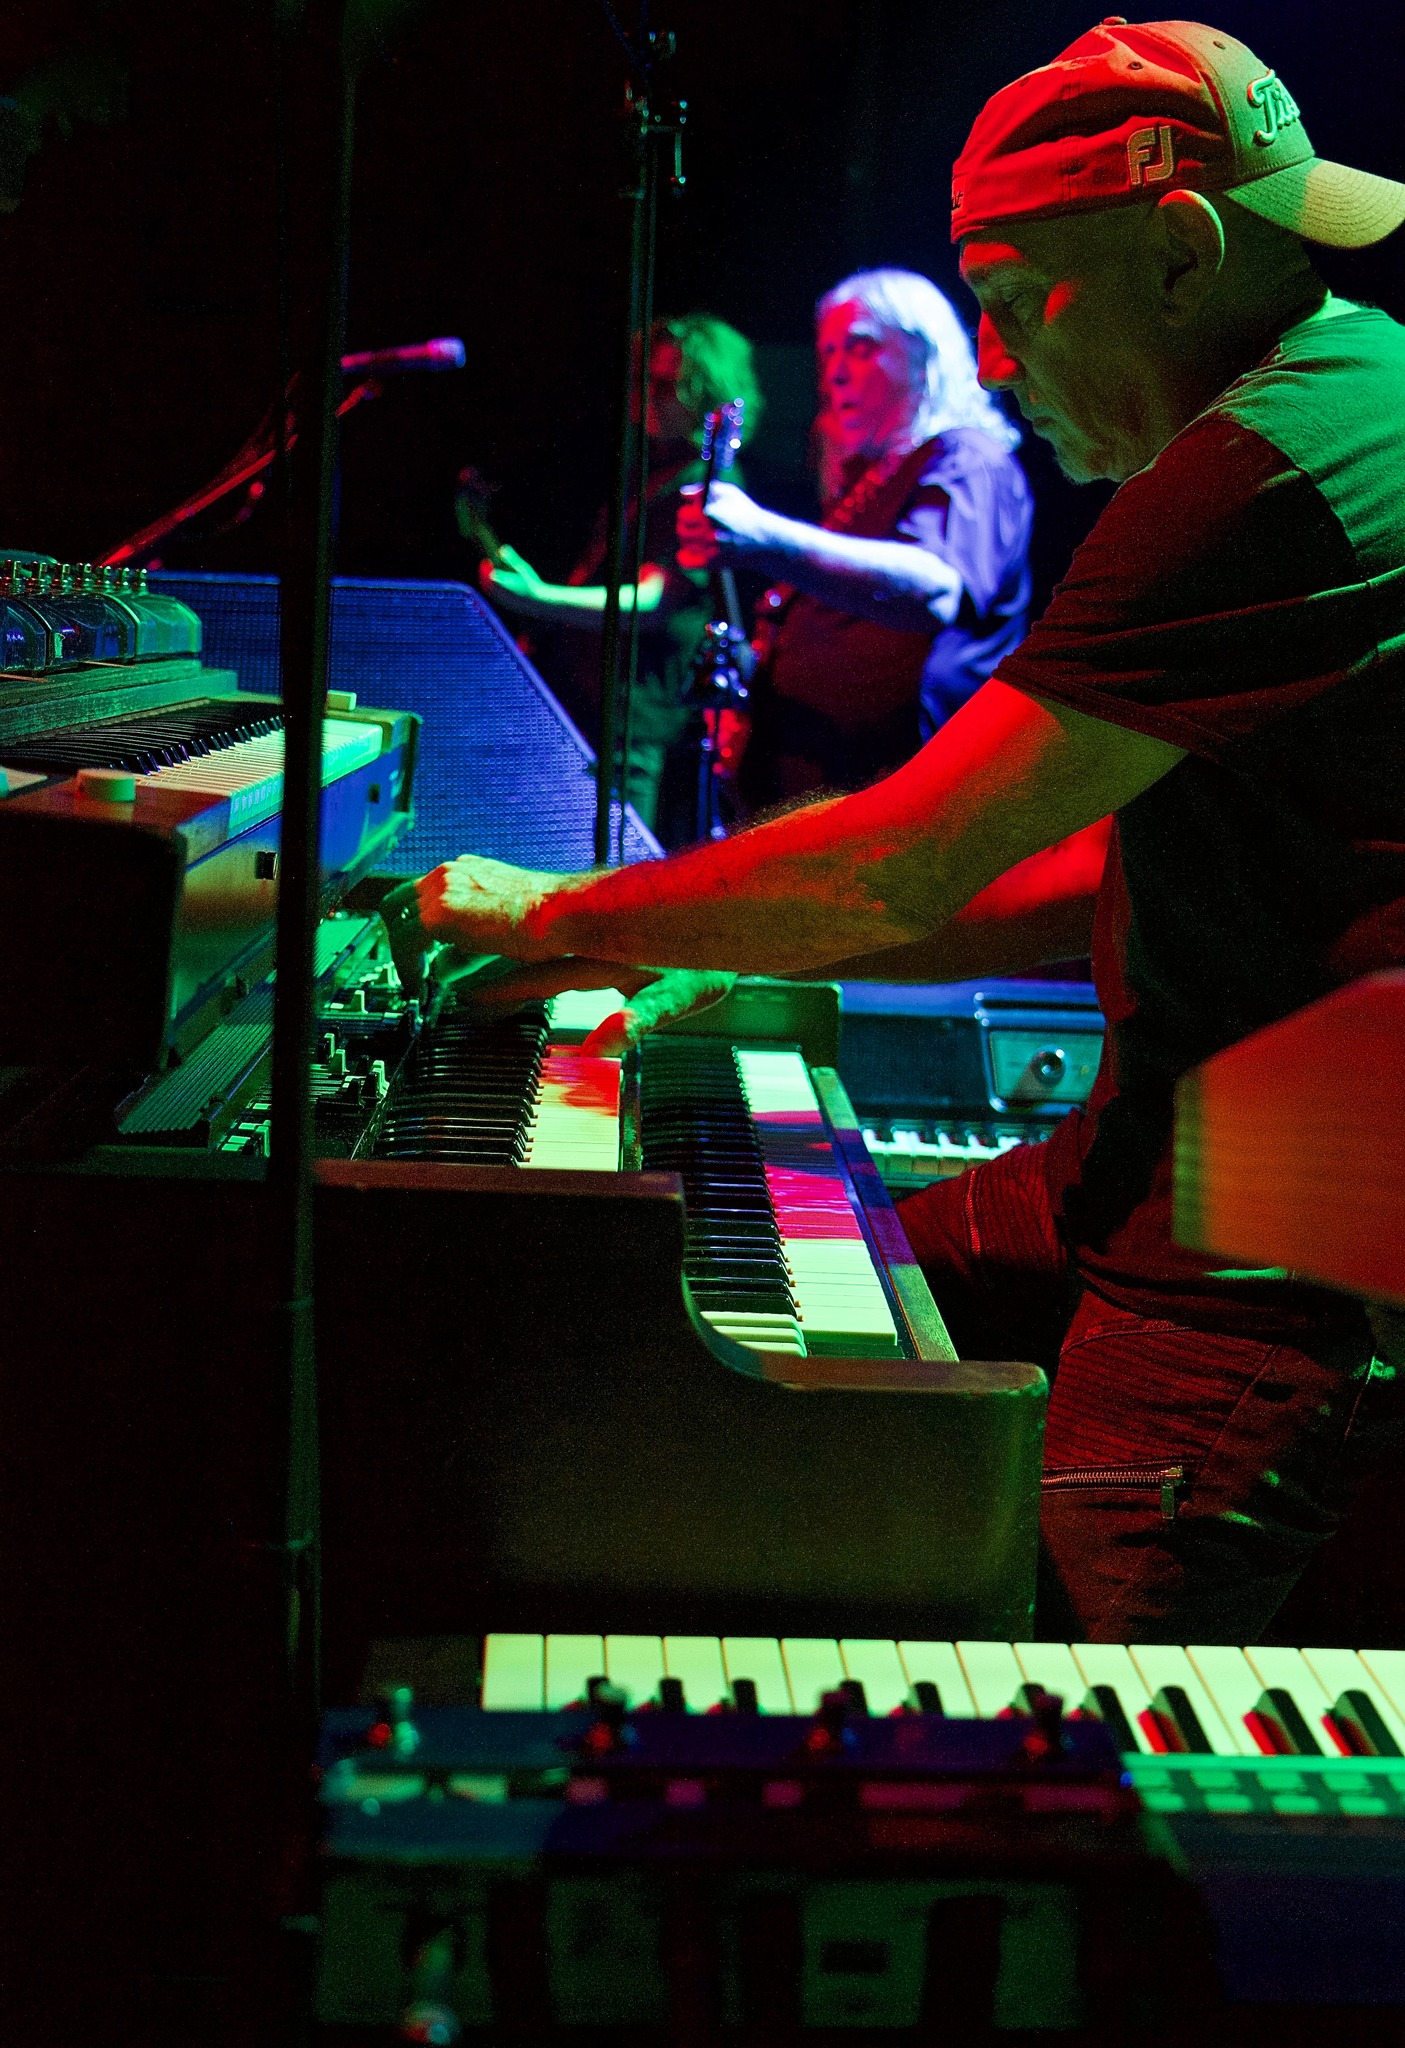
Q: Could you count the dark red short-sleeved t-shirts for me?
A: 1